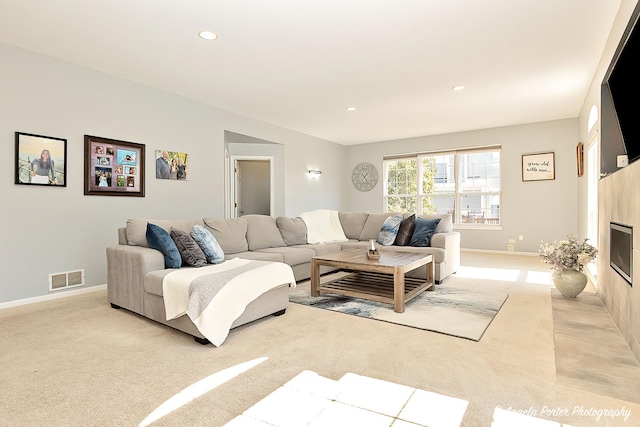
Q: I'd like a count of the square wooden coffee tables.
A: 1